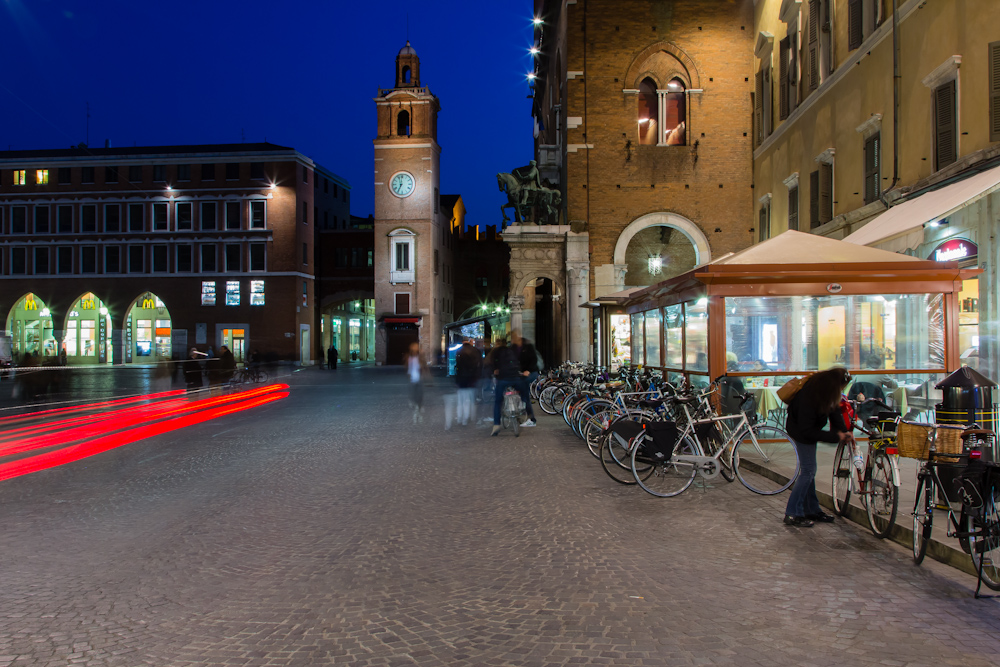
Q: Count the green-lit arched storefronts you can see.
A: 3